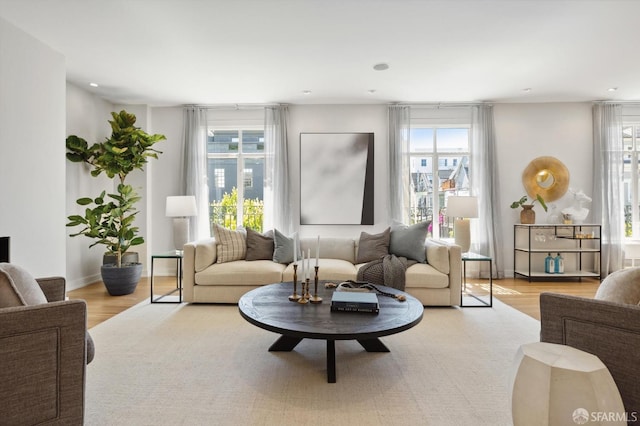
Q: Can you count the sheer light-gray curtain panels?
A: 5